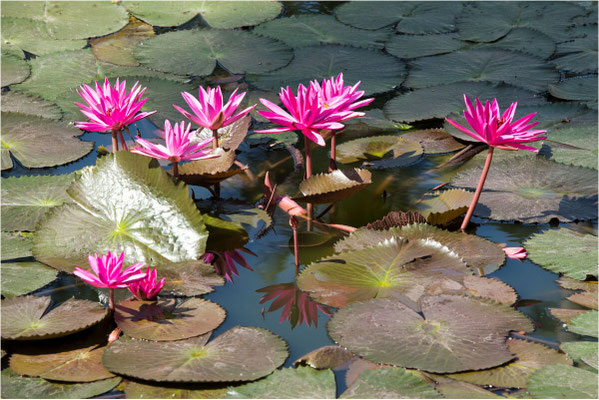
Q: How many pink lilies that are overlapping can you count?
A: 4